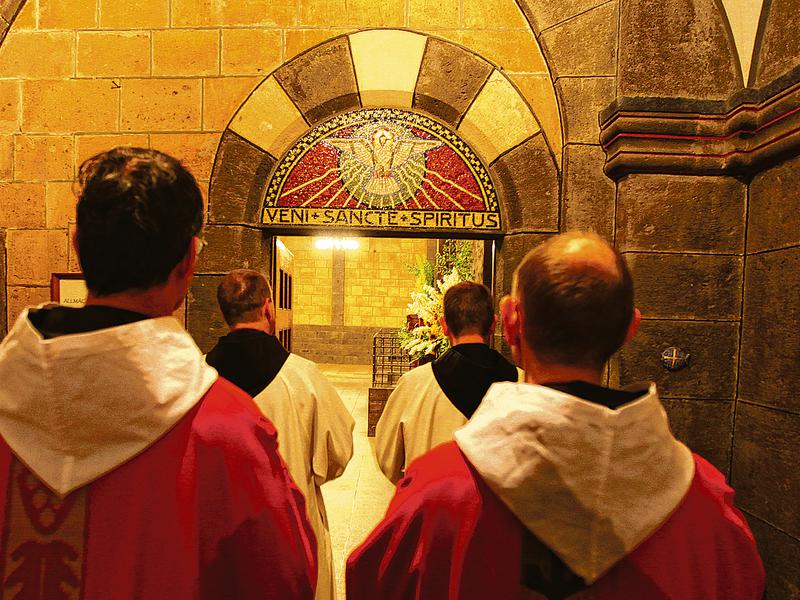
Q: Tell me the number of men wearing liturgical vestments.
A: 4